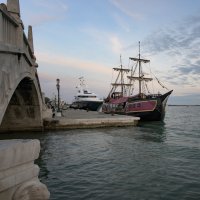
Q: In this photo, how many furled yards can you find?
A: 4